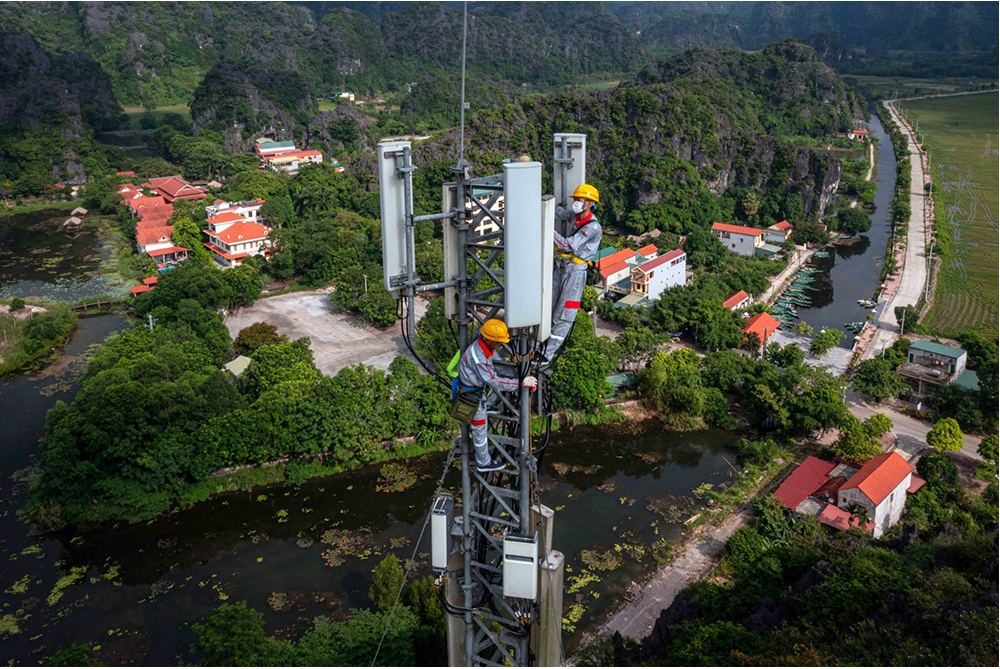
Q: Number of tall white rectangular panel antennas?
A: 5